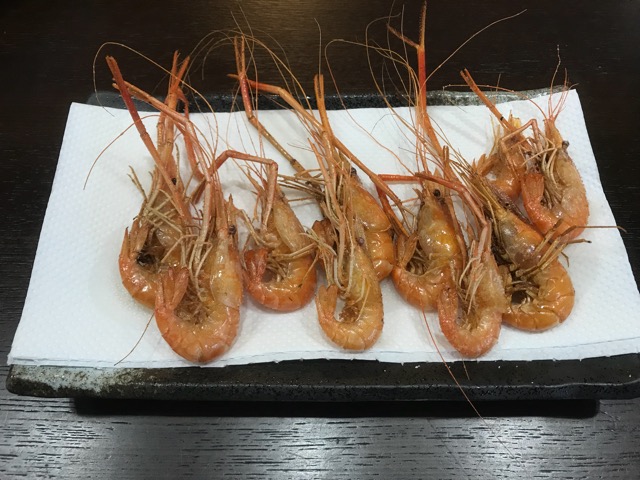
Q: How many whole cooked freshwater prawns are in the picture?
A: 10